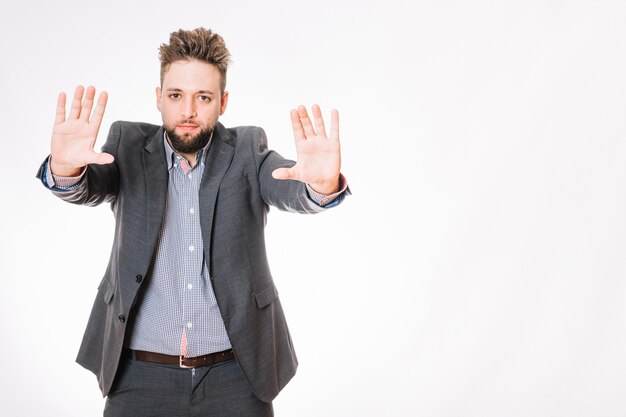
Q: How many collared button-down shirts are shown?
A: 1